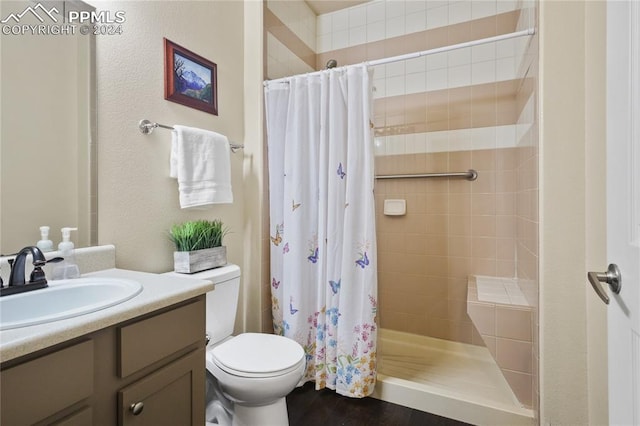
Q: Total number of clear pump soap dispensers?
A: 1